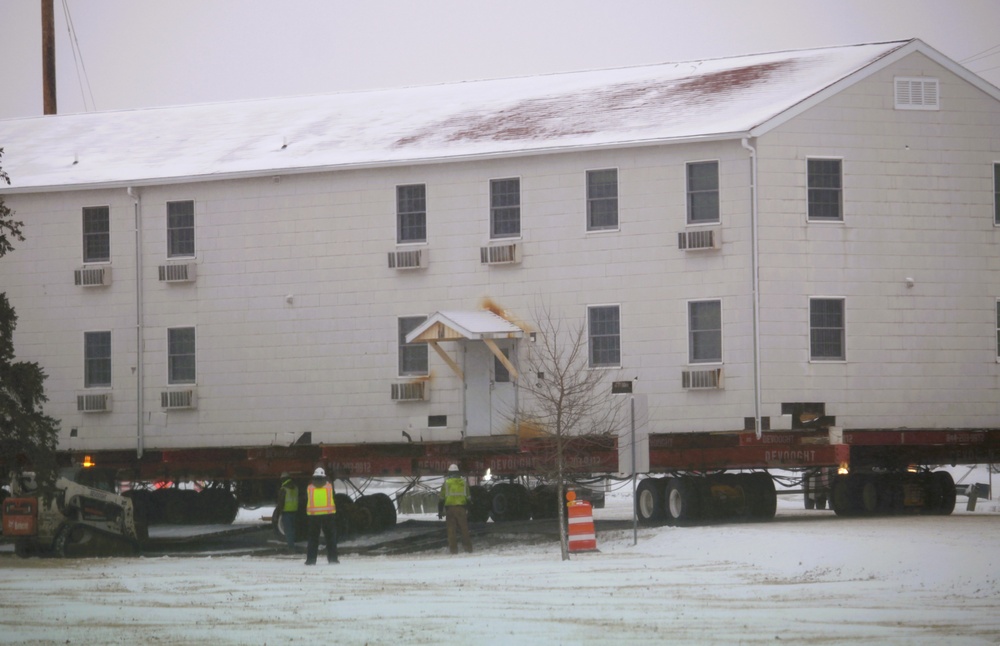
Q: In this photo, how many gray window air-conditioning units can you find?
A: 9